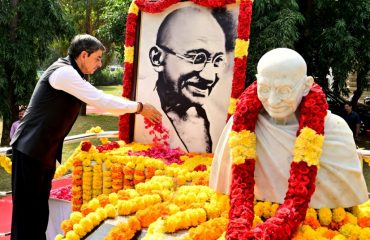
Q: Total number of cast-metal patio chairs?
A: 0